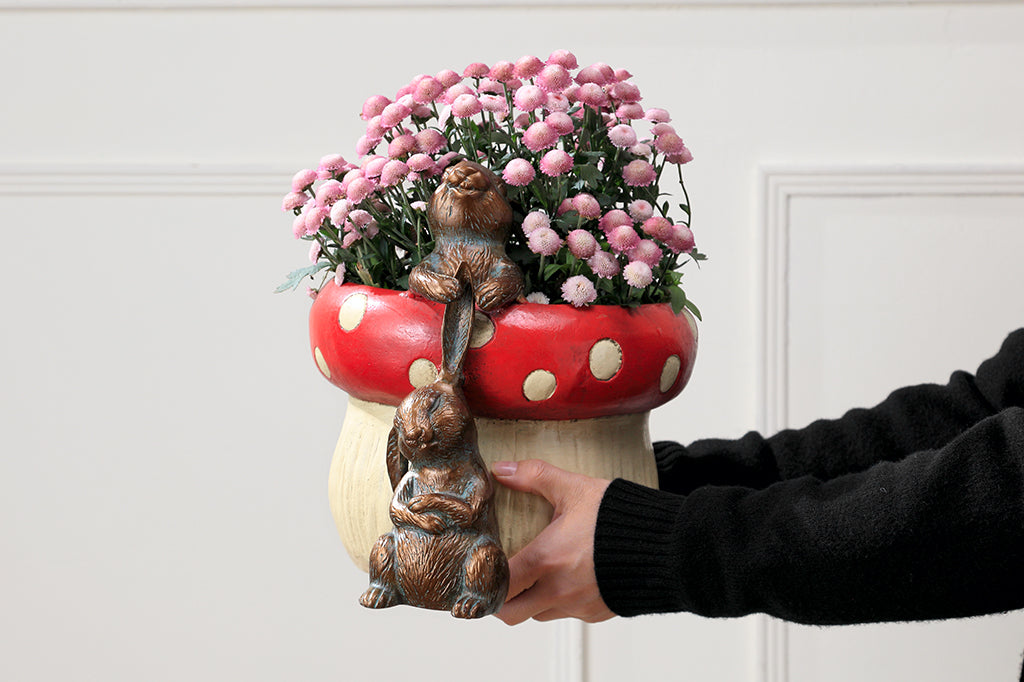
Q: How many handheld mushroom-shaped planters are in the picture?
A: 1